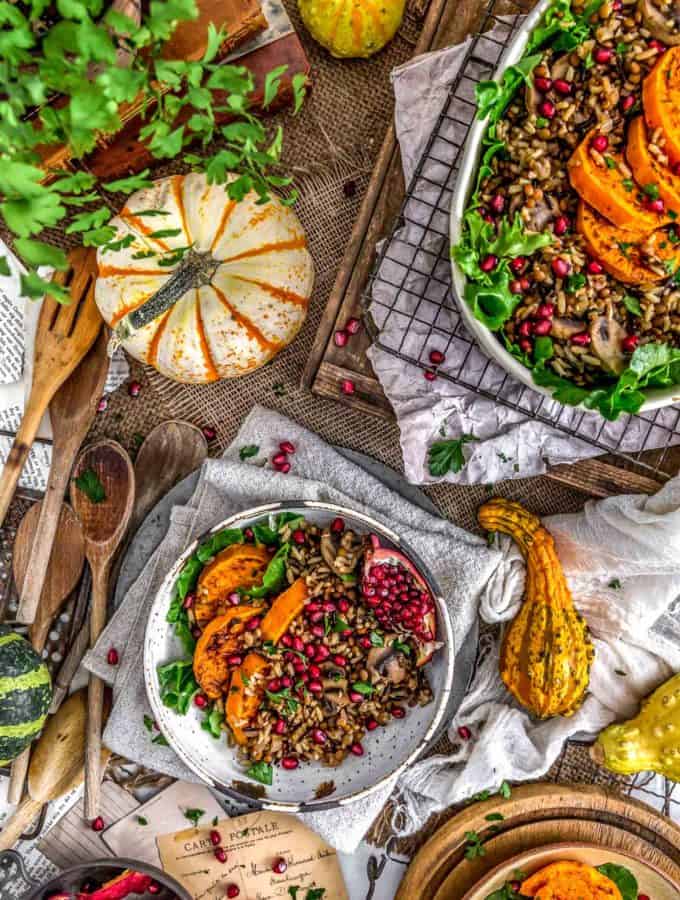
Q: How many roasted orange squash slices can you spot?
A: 9